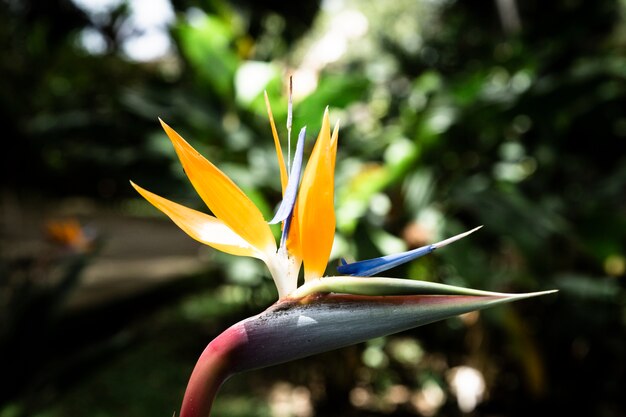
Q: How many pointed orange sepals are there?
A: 5